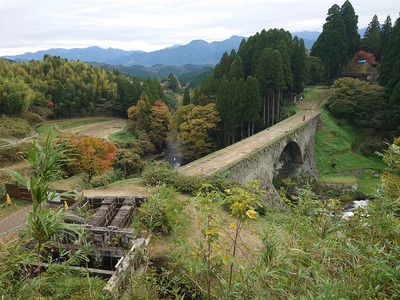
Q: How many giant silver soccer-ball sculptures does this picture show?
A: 0